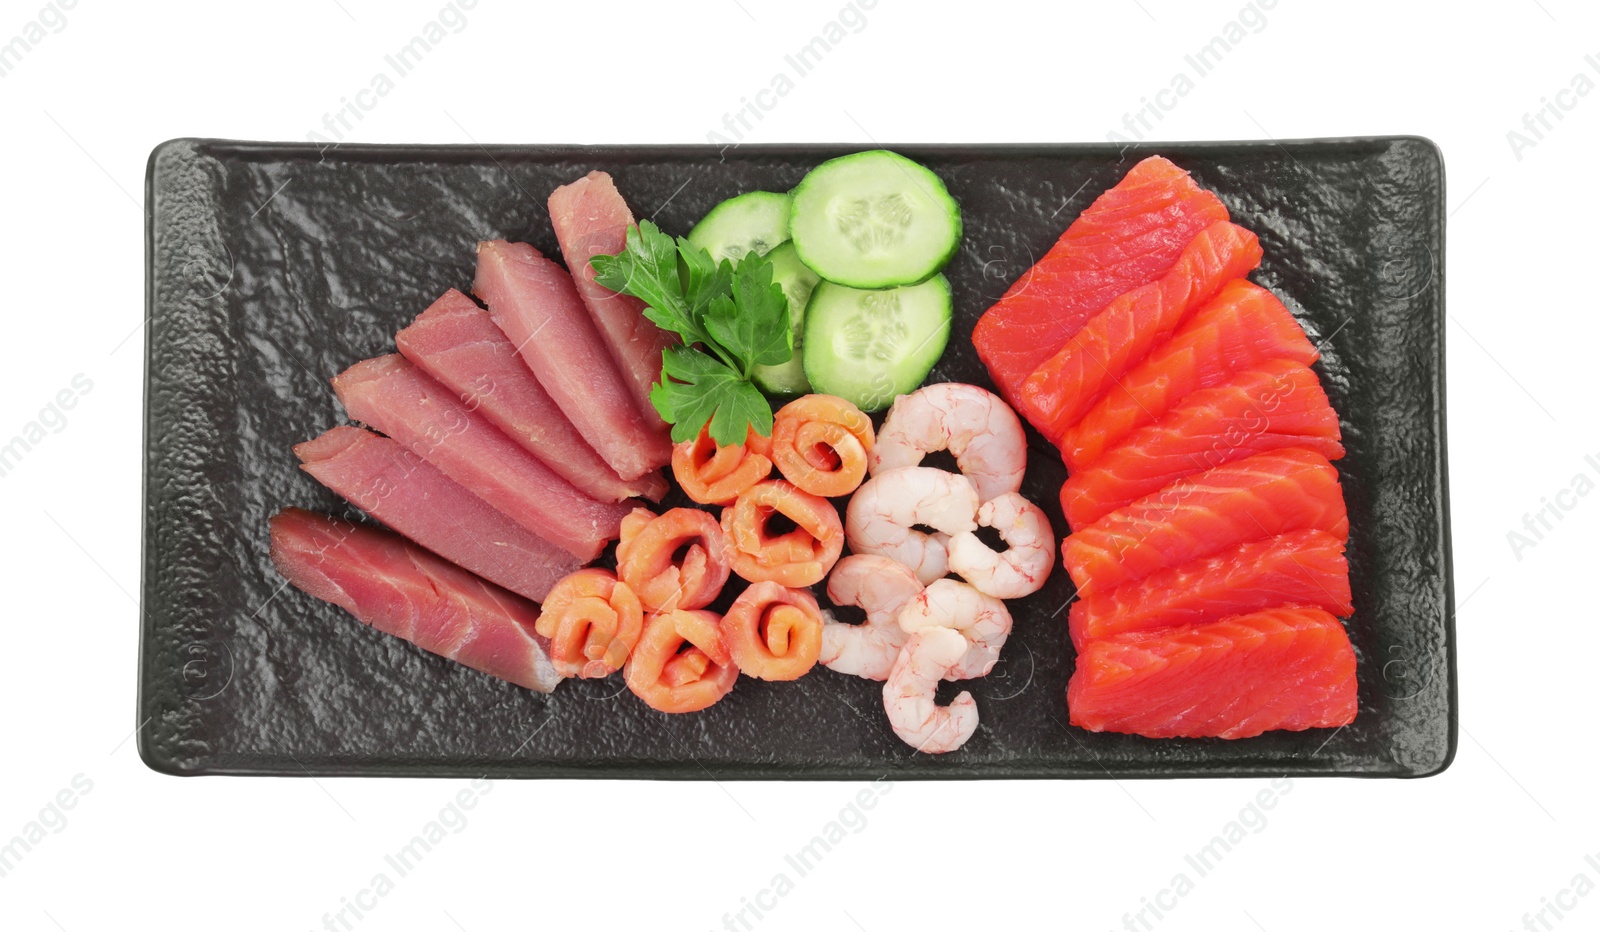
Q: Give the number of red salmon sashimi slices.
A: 7